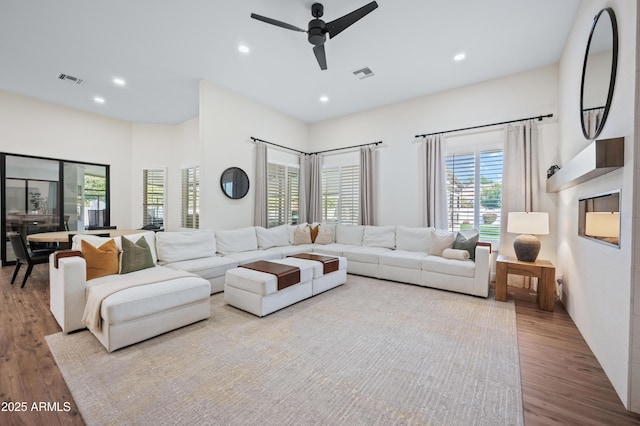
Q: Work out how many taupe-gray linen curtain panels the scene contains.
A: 6